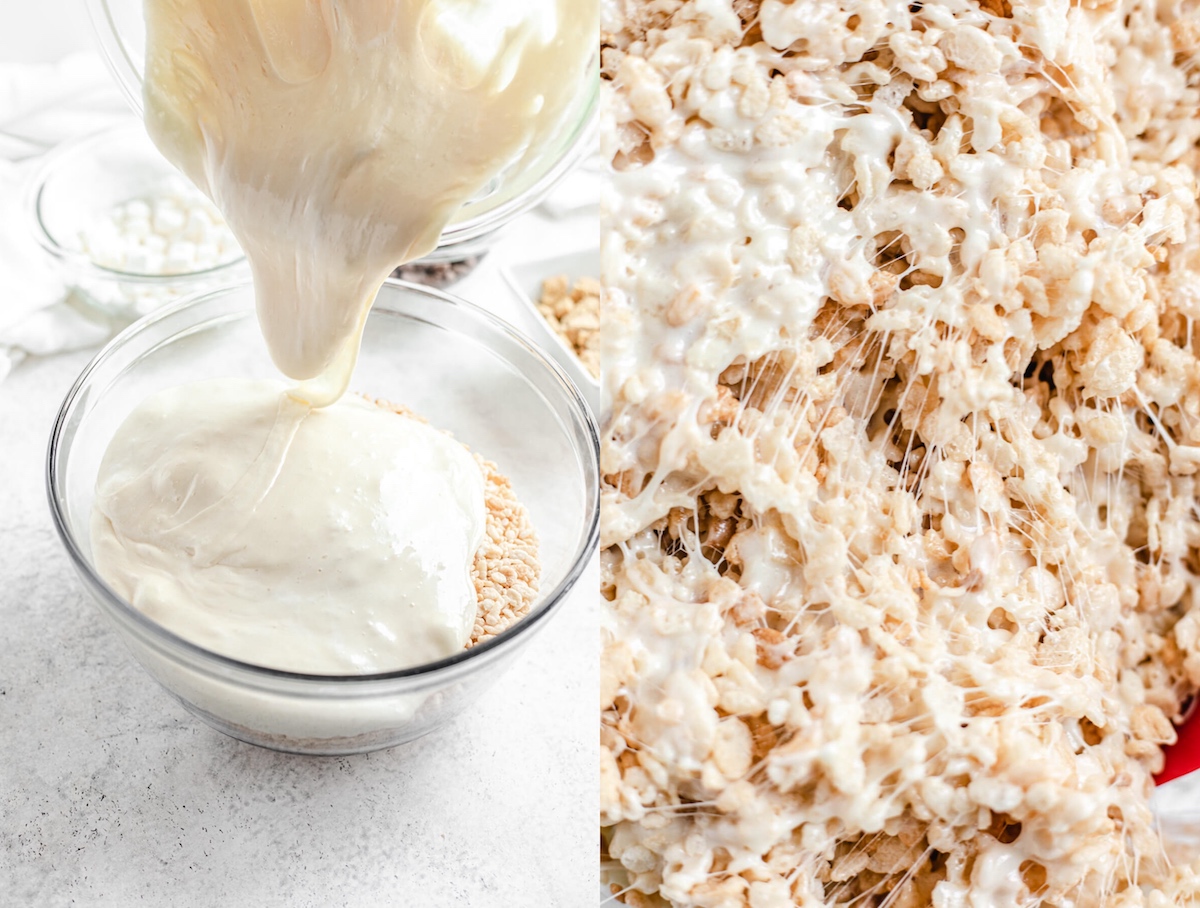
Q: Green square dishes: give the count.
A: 0